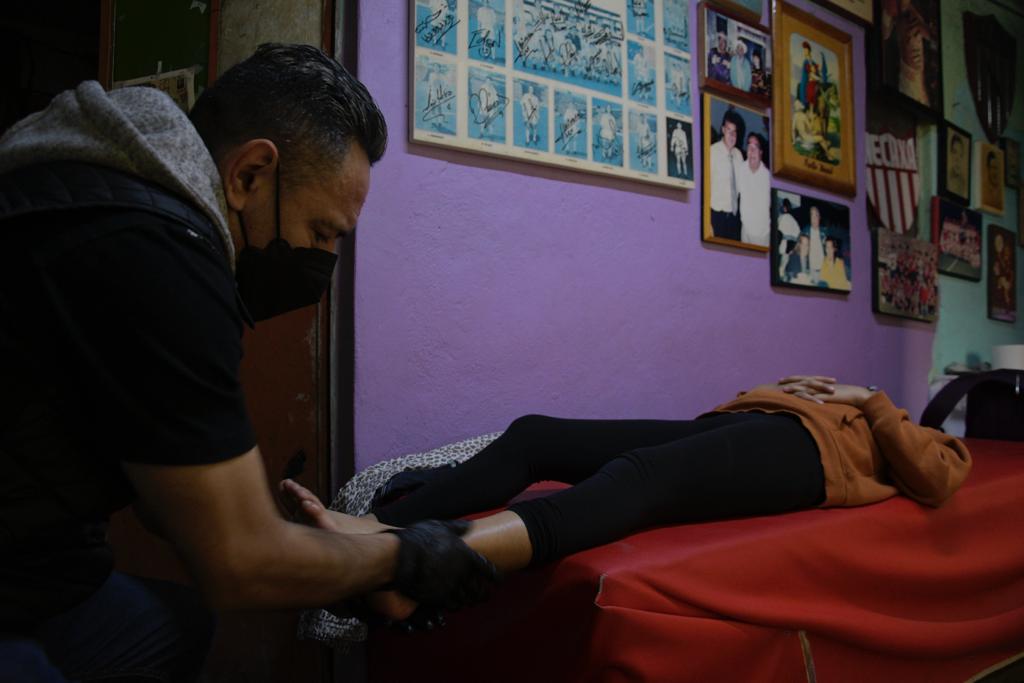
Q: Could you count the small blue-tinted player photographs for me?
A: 12